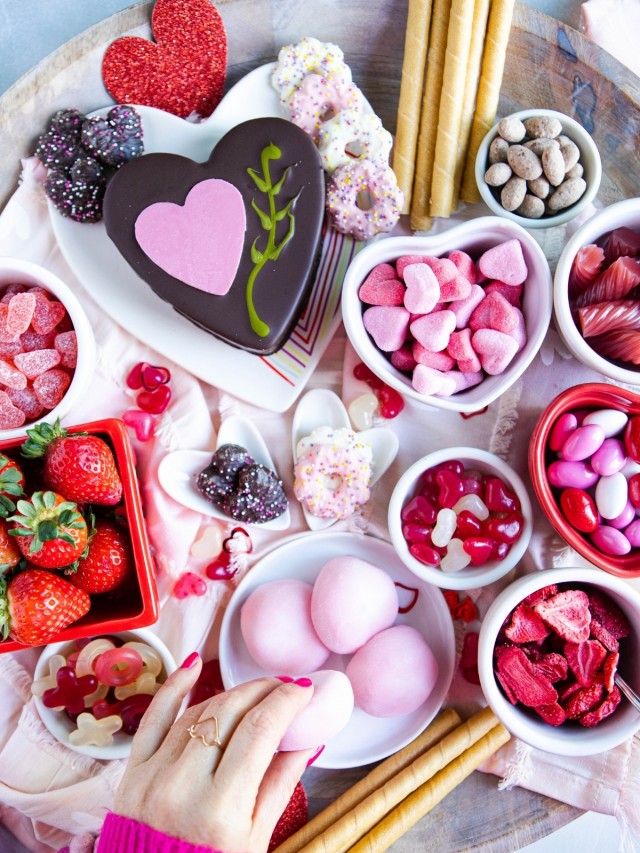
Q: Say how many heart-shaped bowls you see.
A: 2